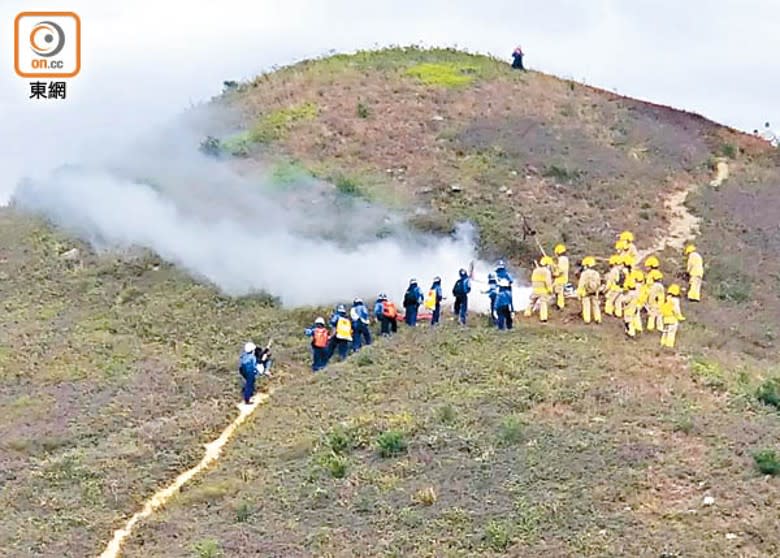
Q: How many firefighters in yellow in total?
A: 13